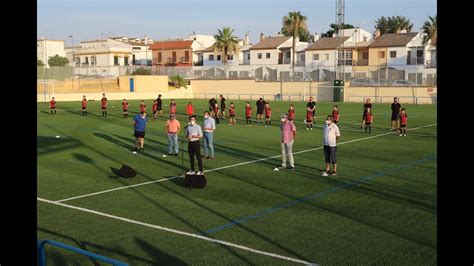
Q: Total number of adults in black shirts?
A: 7